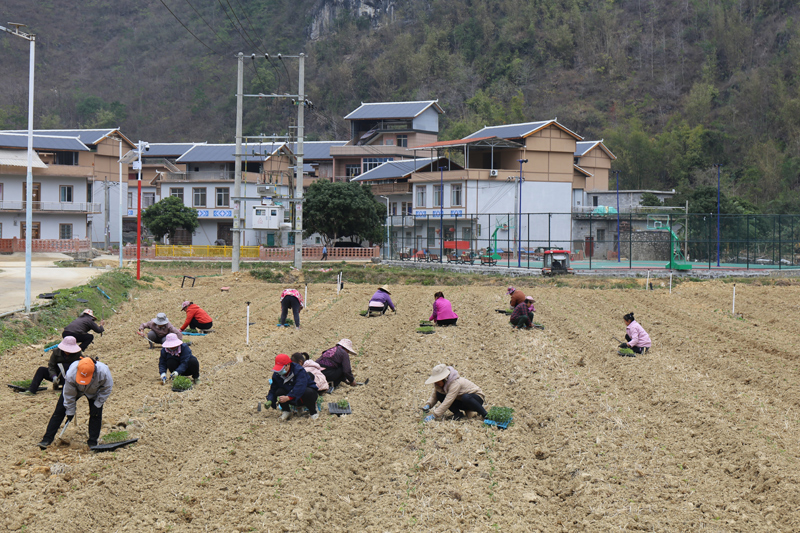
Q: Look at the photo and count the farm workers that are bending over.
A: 2